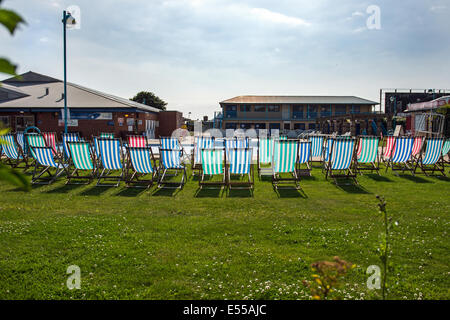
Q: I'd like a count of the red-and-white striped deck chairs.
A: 5